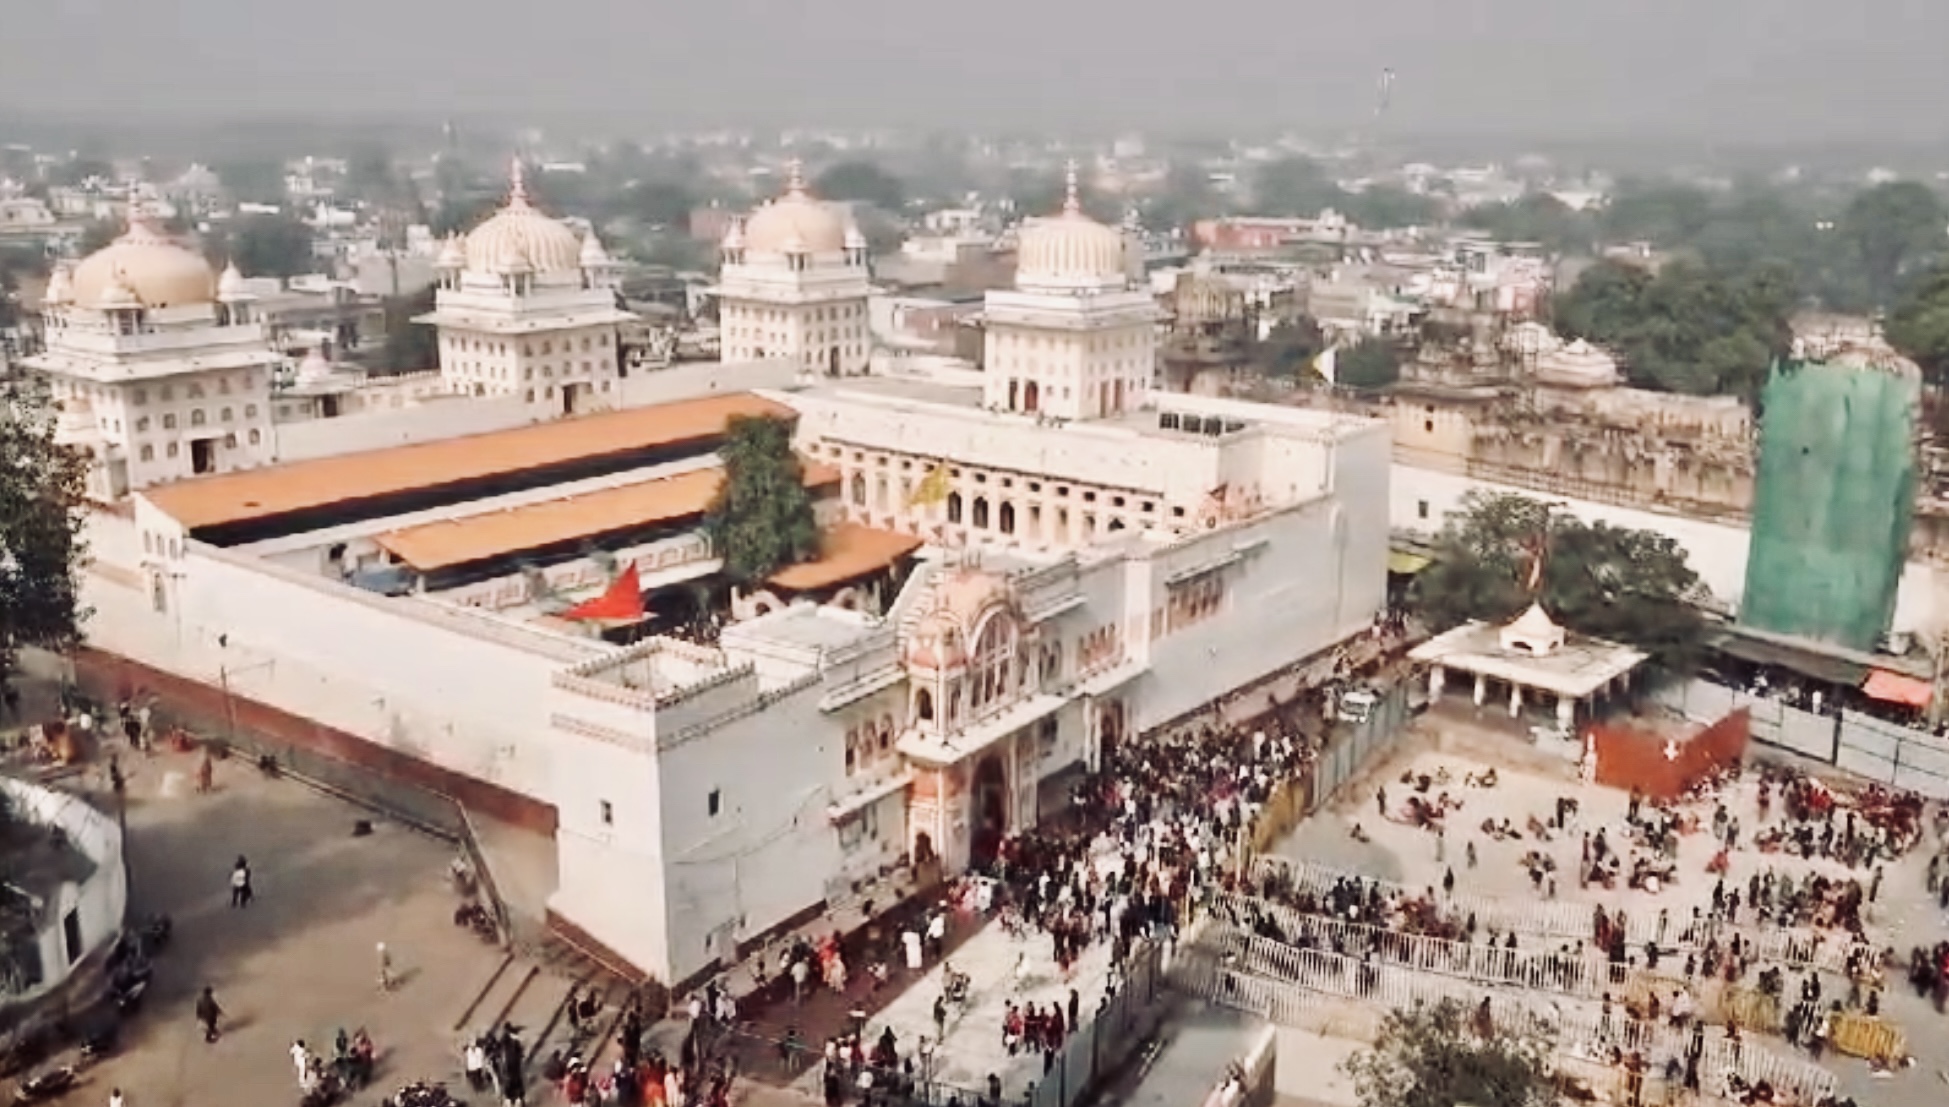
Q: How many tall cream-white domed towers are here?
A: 4